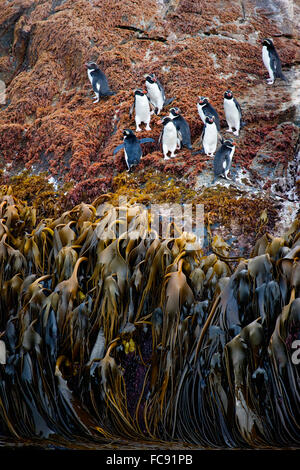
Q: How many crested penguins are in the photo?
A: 11